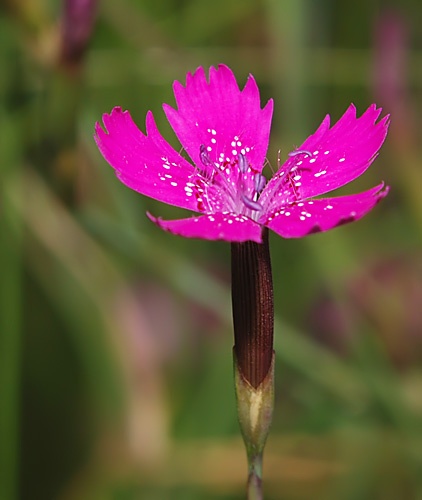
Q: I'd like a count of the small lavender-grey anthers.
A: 5